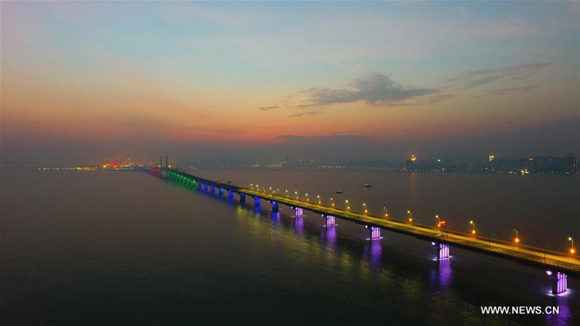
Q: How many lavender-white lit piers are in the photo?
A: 5